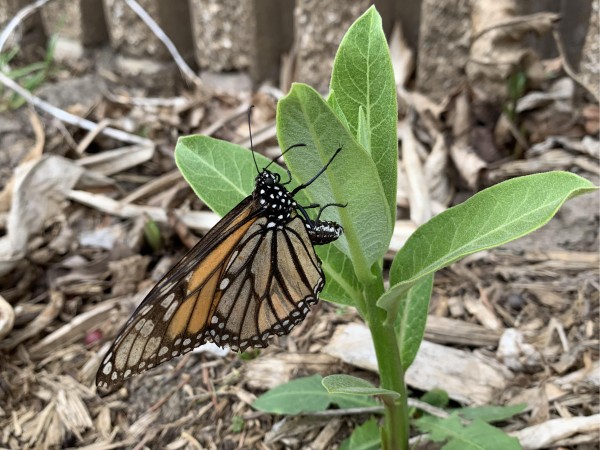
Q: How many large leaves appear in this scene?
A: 5